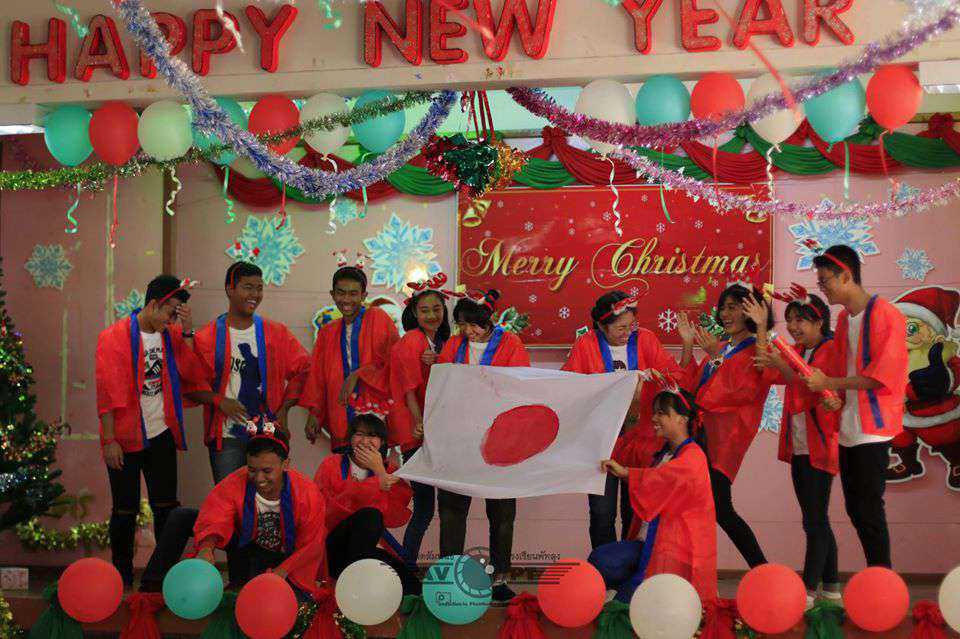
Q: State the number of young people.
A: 12